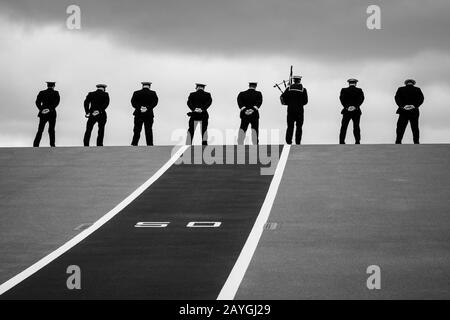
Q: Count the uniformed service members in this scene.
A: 8